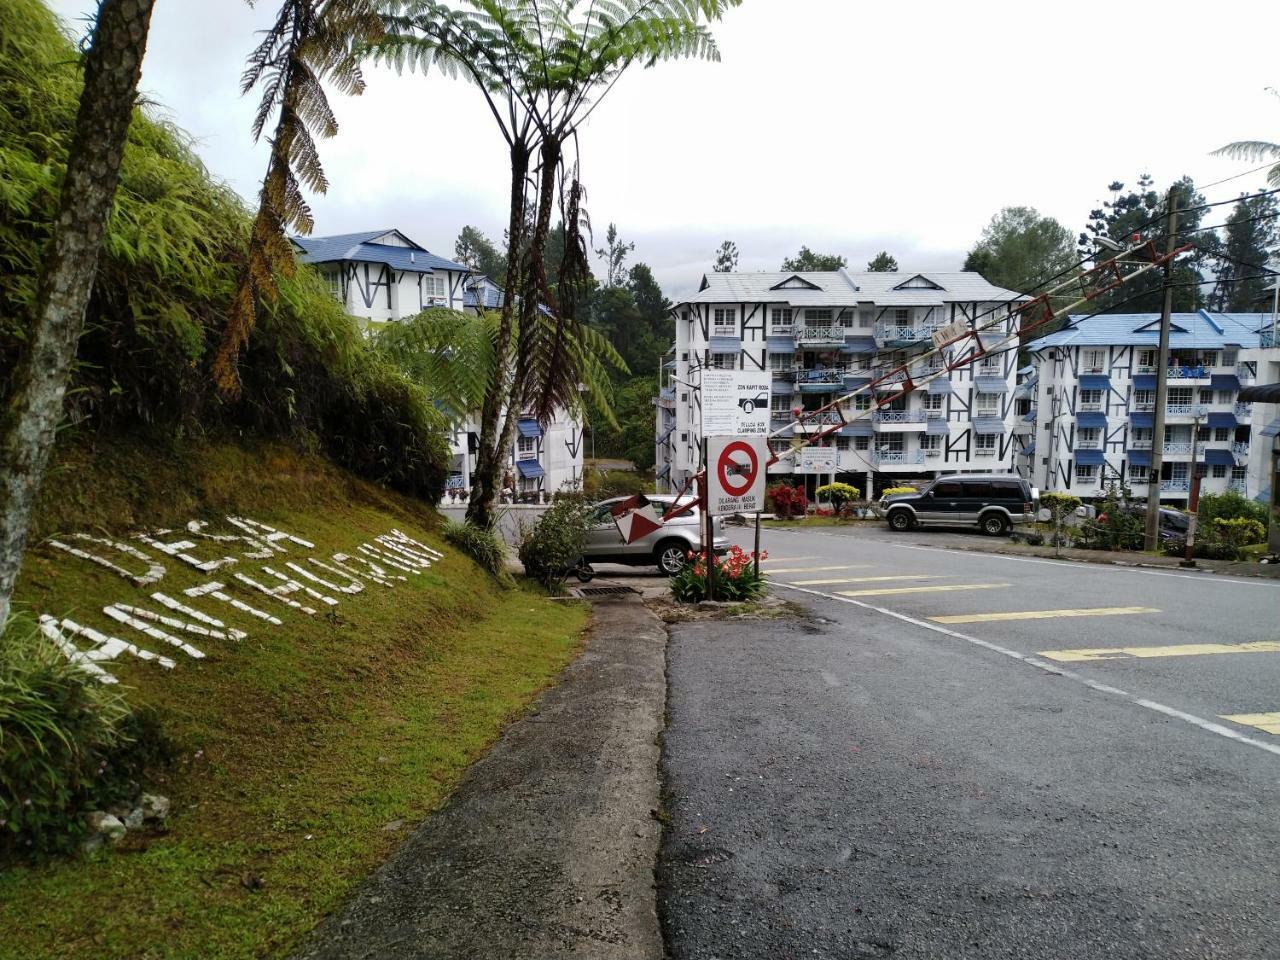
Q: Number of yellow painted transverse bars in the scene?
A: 7